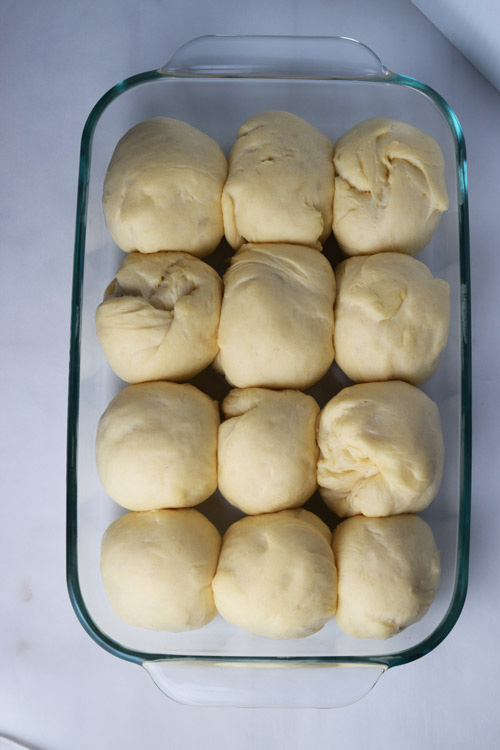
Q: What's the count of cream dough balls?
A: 12